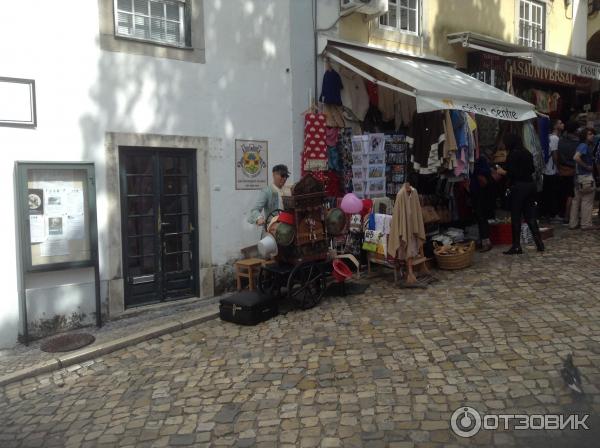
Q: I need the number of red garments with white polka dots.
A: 1